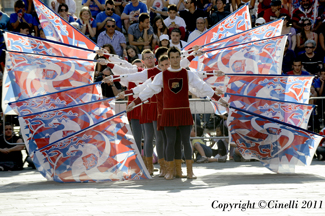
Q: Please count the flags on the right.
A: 6